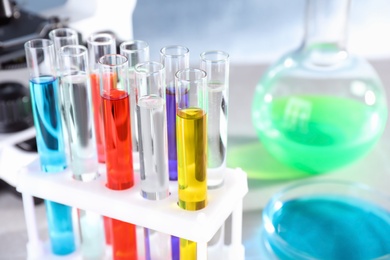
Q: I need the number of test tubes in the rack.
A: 10